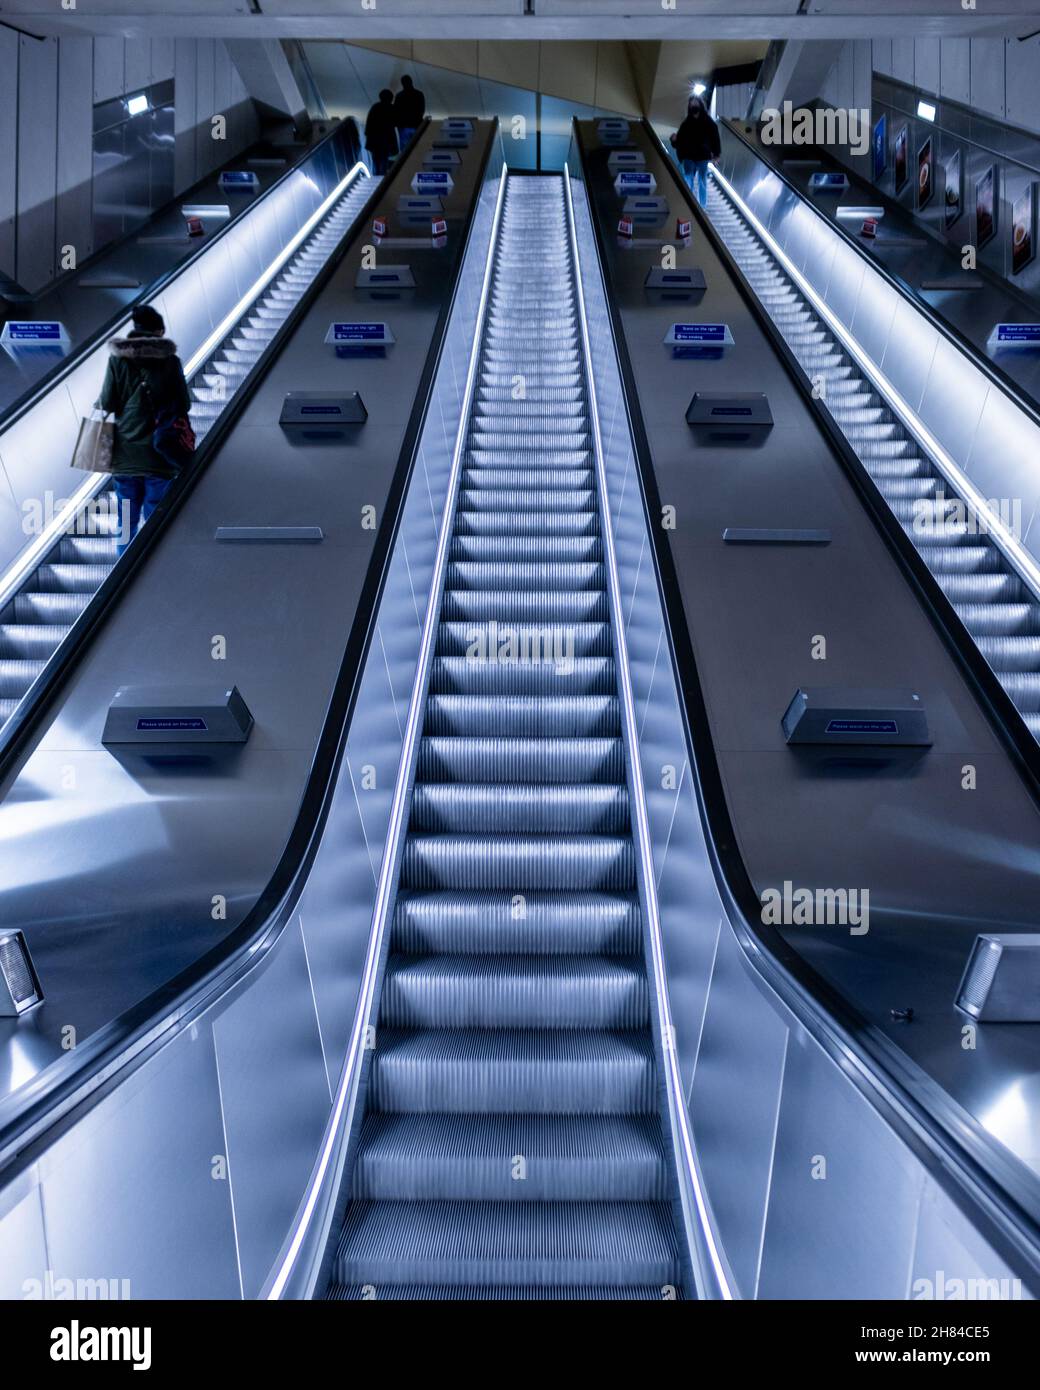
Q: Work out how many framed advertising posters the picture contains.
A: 6